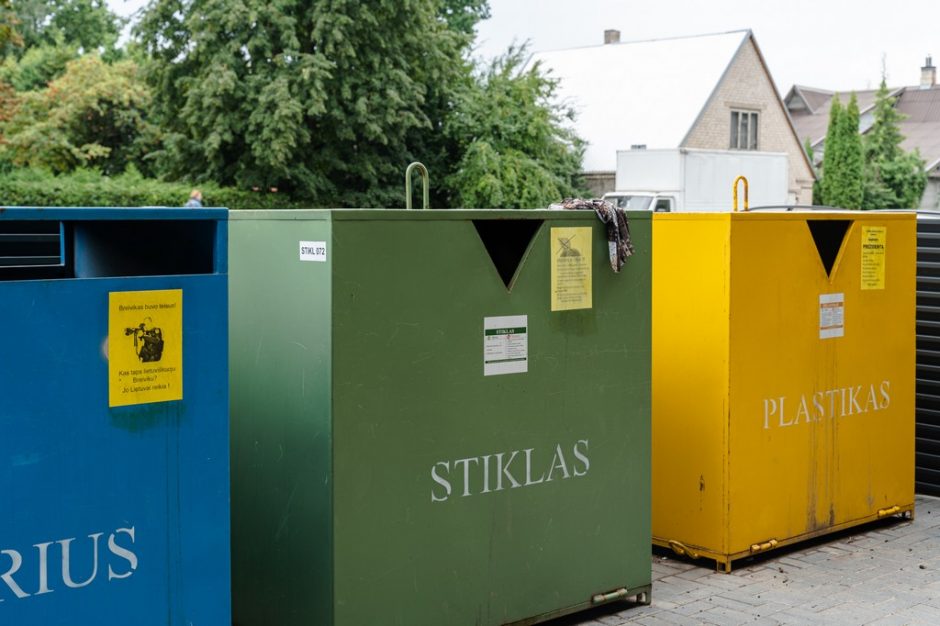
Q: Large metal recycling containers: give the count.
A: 3